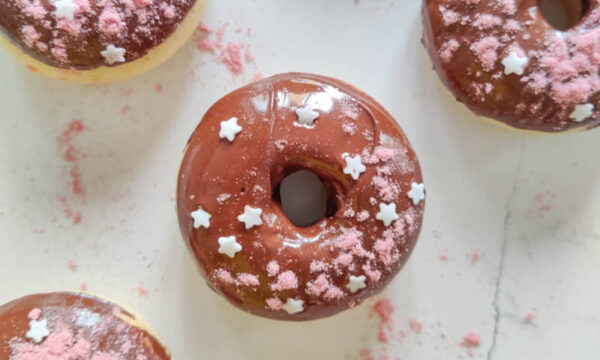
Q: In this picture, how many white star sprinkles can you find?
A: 15